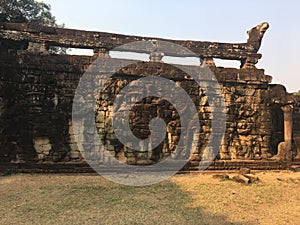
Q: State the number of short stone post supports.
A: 5